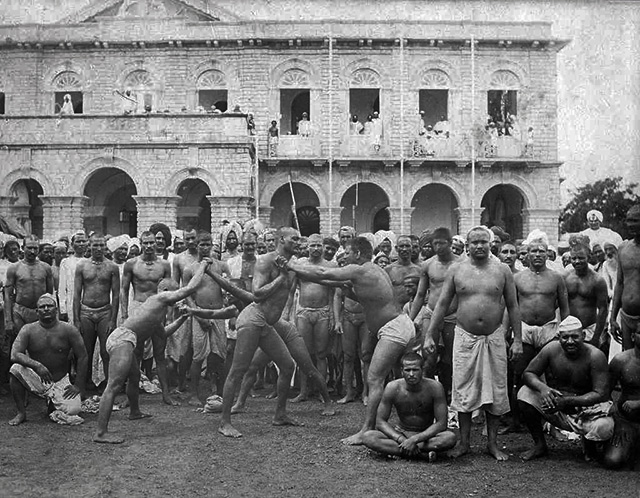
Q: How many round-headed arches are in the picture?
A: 14